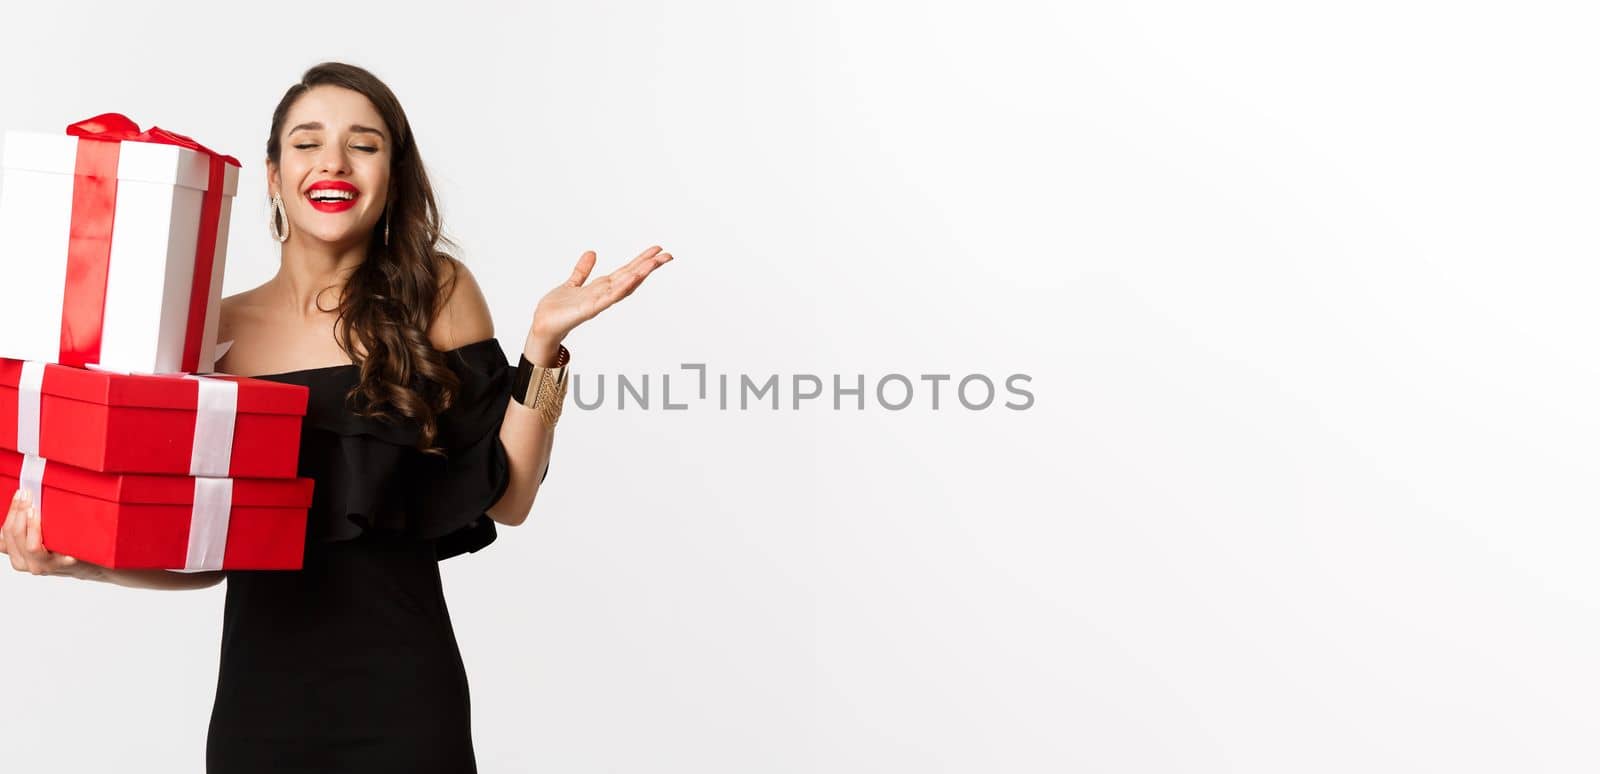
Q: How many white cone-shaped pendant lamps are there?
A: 0